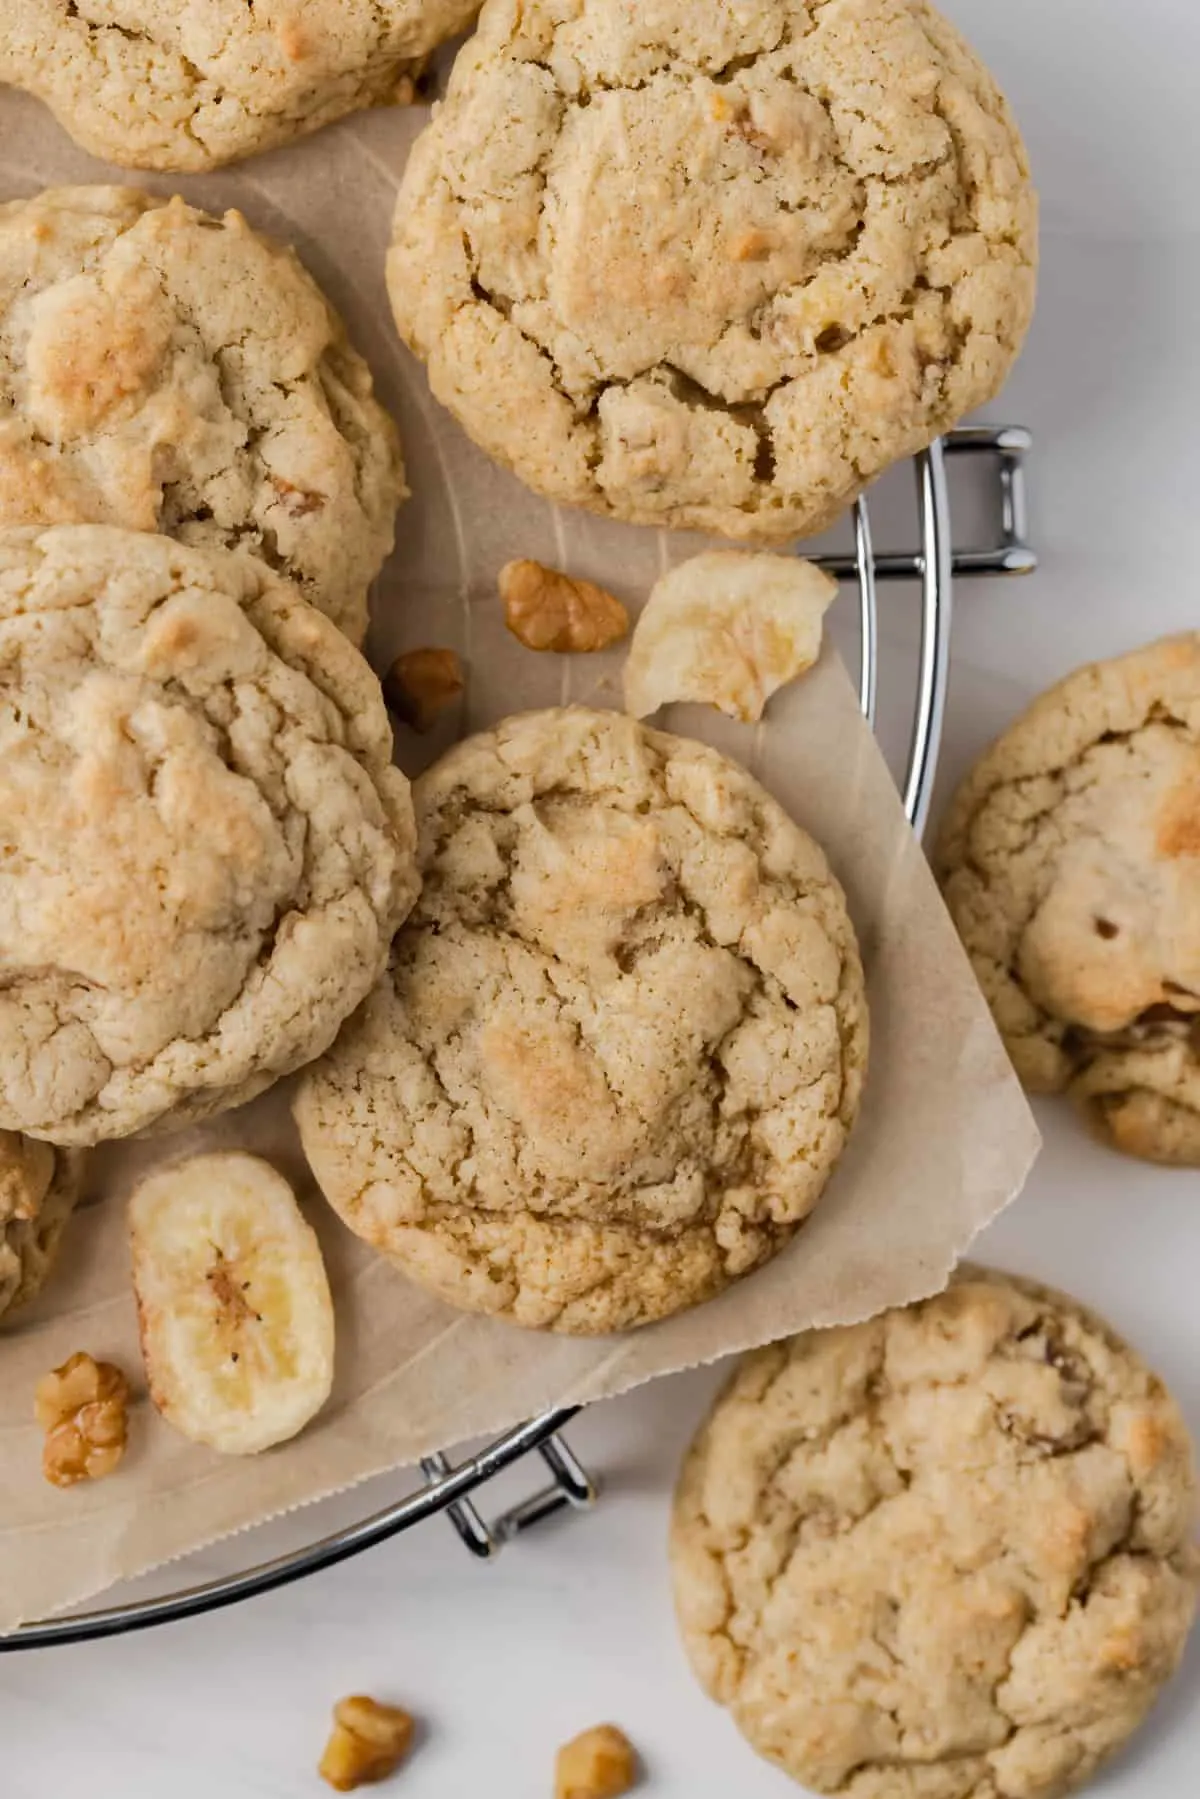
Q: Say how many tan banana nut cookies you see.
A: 8